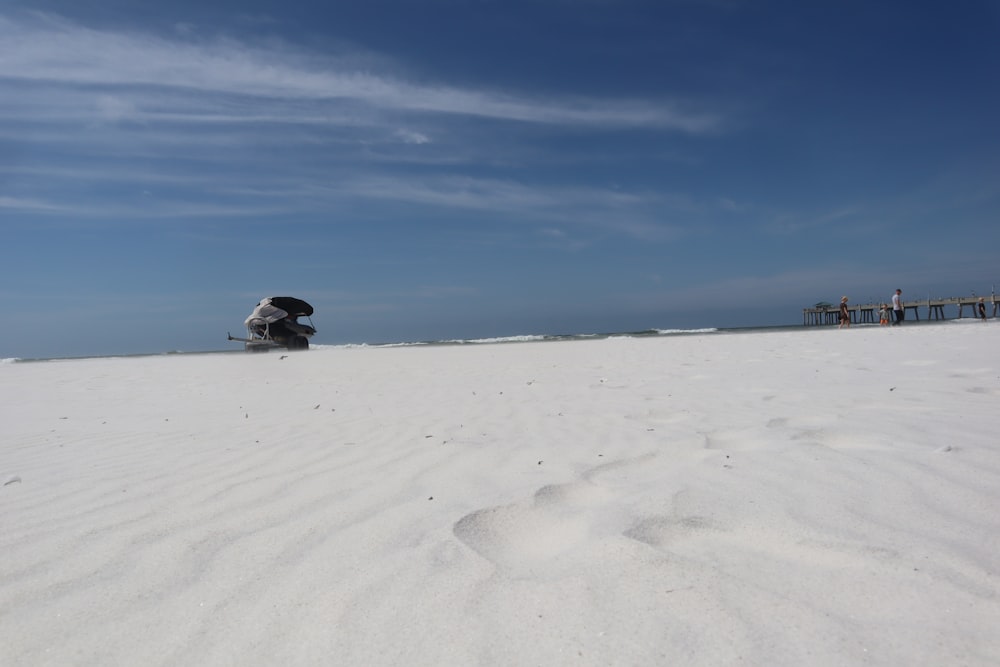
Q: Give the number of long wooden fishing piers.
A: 1